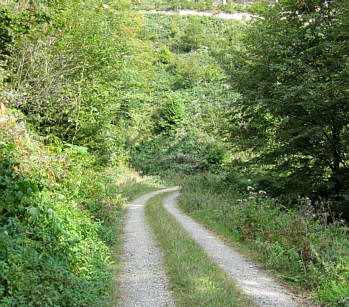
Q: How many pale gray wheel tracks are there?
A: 2